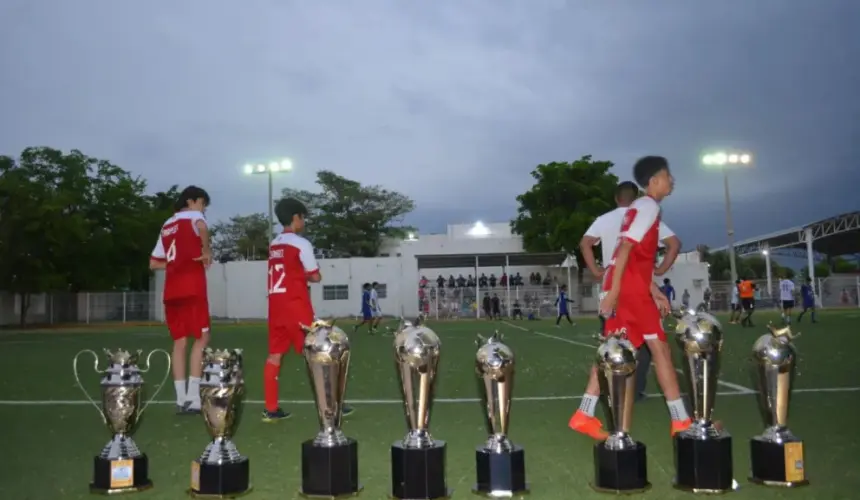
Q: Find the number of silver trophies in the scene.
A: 8